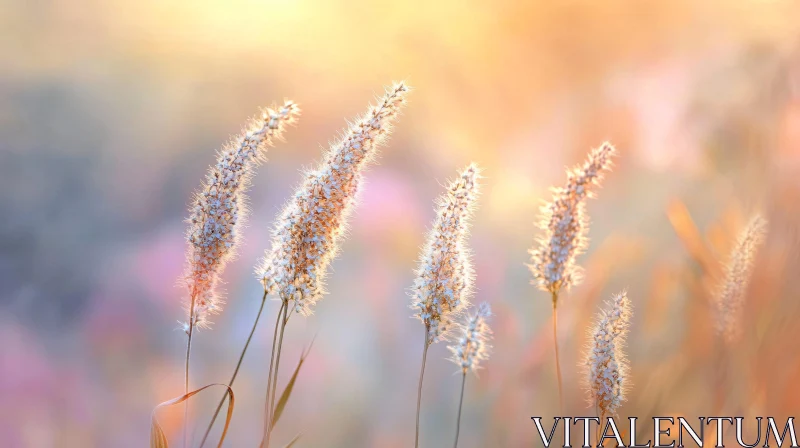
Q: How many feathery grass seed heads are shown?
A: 7